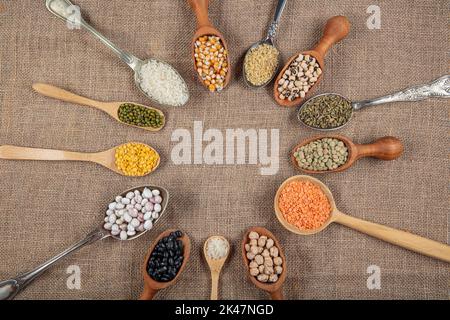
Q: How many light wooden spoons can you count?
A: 4